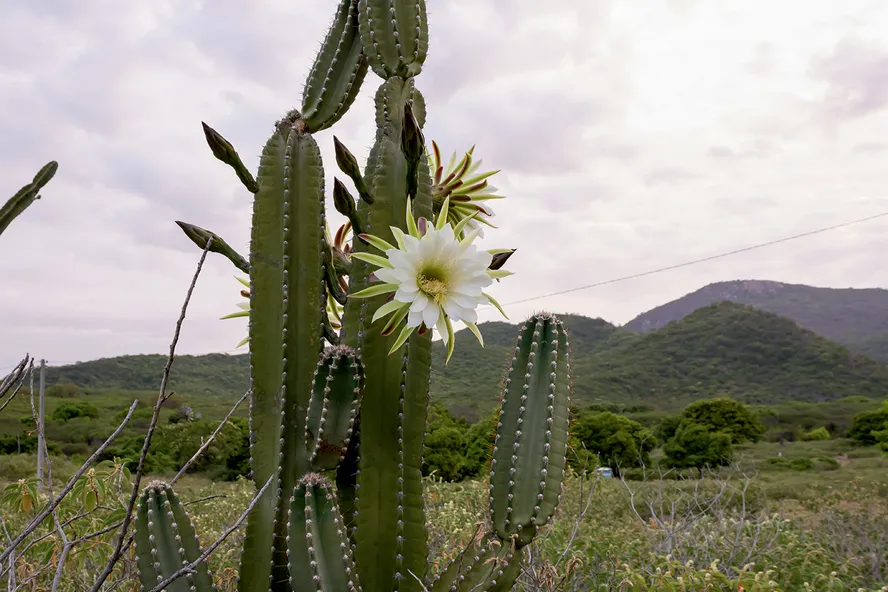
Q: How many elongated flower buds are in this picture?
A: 6